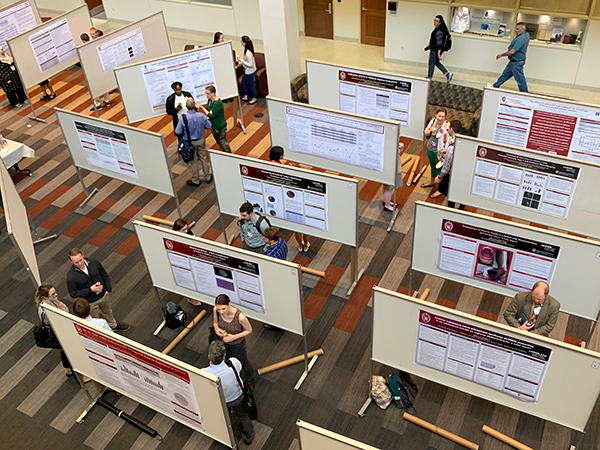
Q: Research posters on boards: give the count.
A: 14